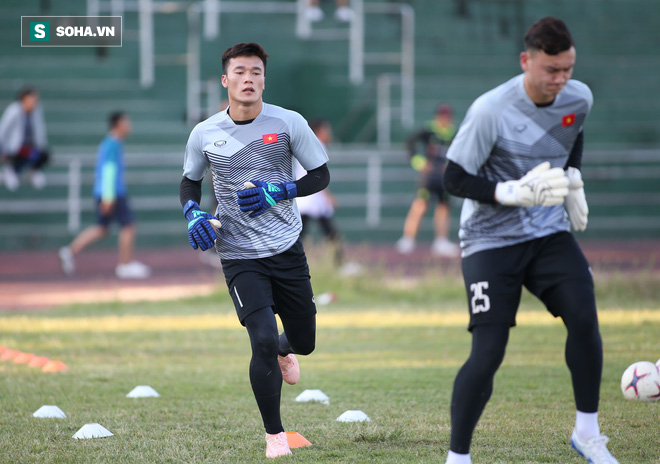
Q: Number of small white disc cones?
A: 5